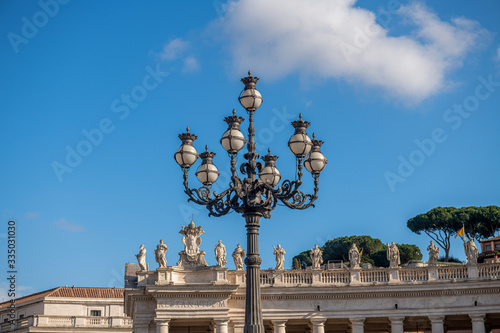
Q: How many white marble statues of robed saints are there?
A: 10